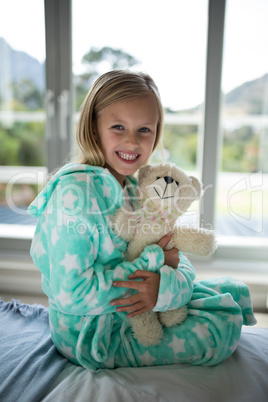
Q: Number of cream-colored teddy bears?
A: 1